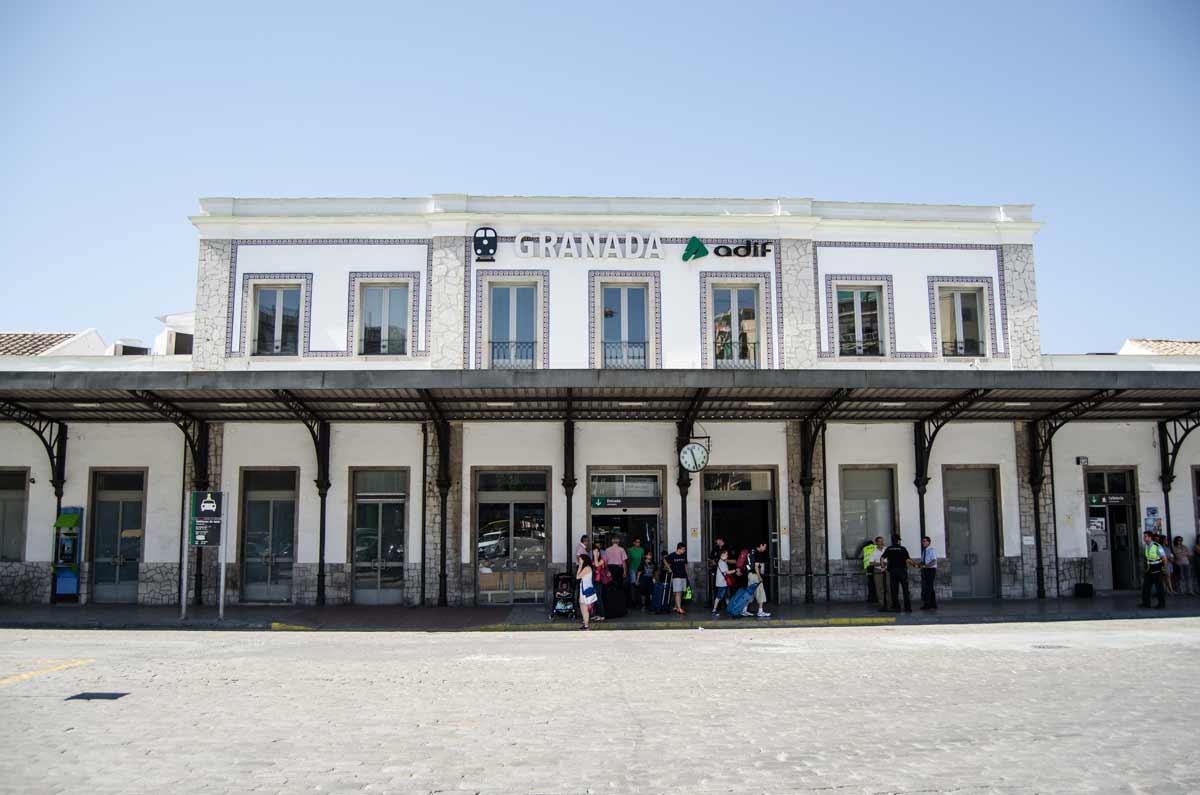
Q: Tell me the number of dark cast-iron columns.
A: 10